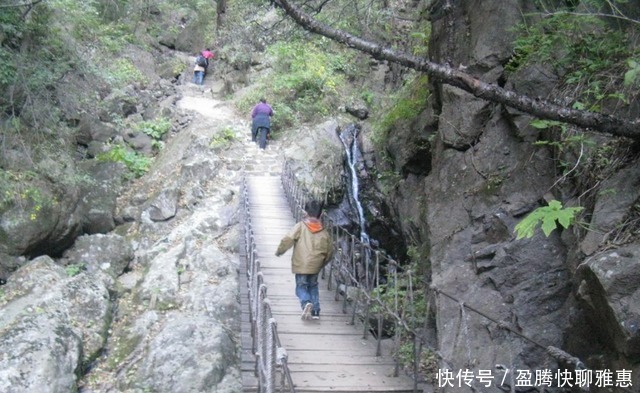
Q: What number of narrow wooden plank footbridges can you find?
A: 1